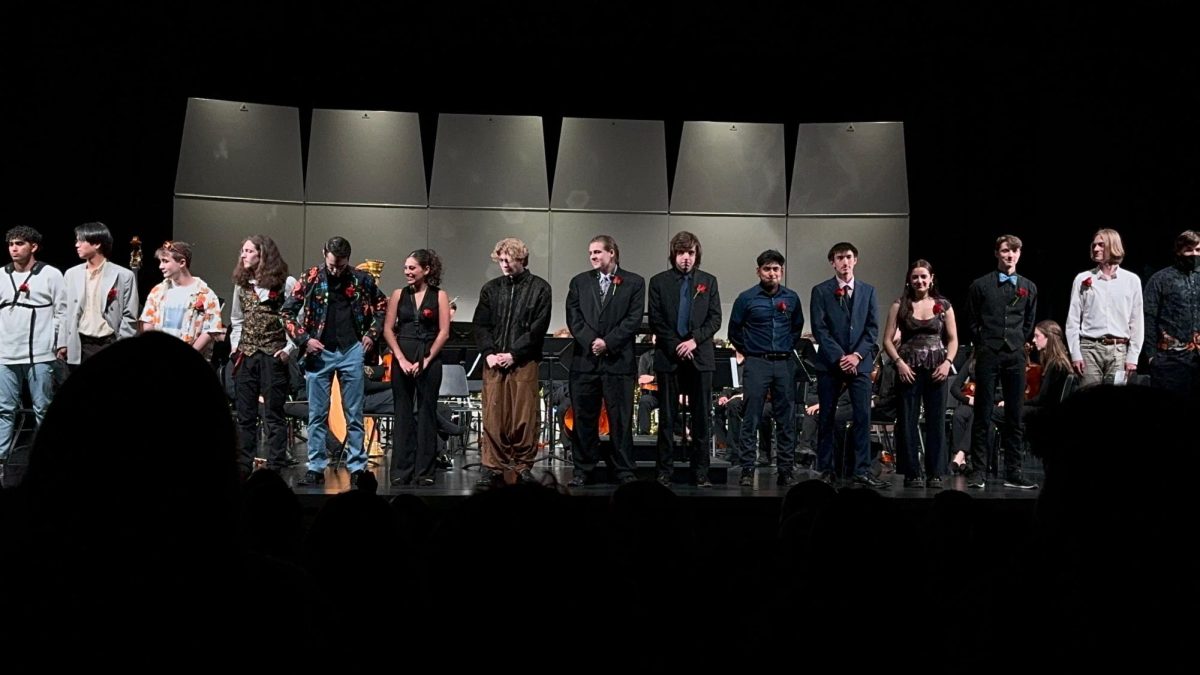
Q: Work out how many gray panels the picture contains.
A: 12